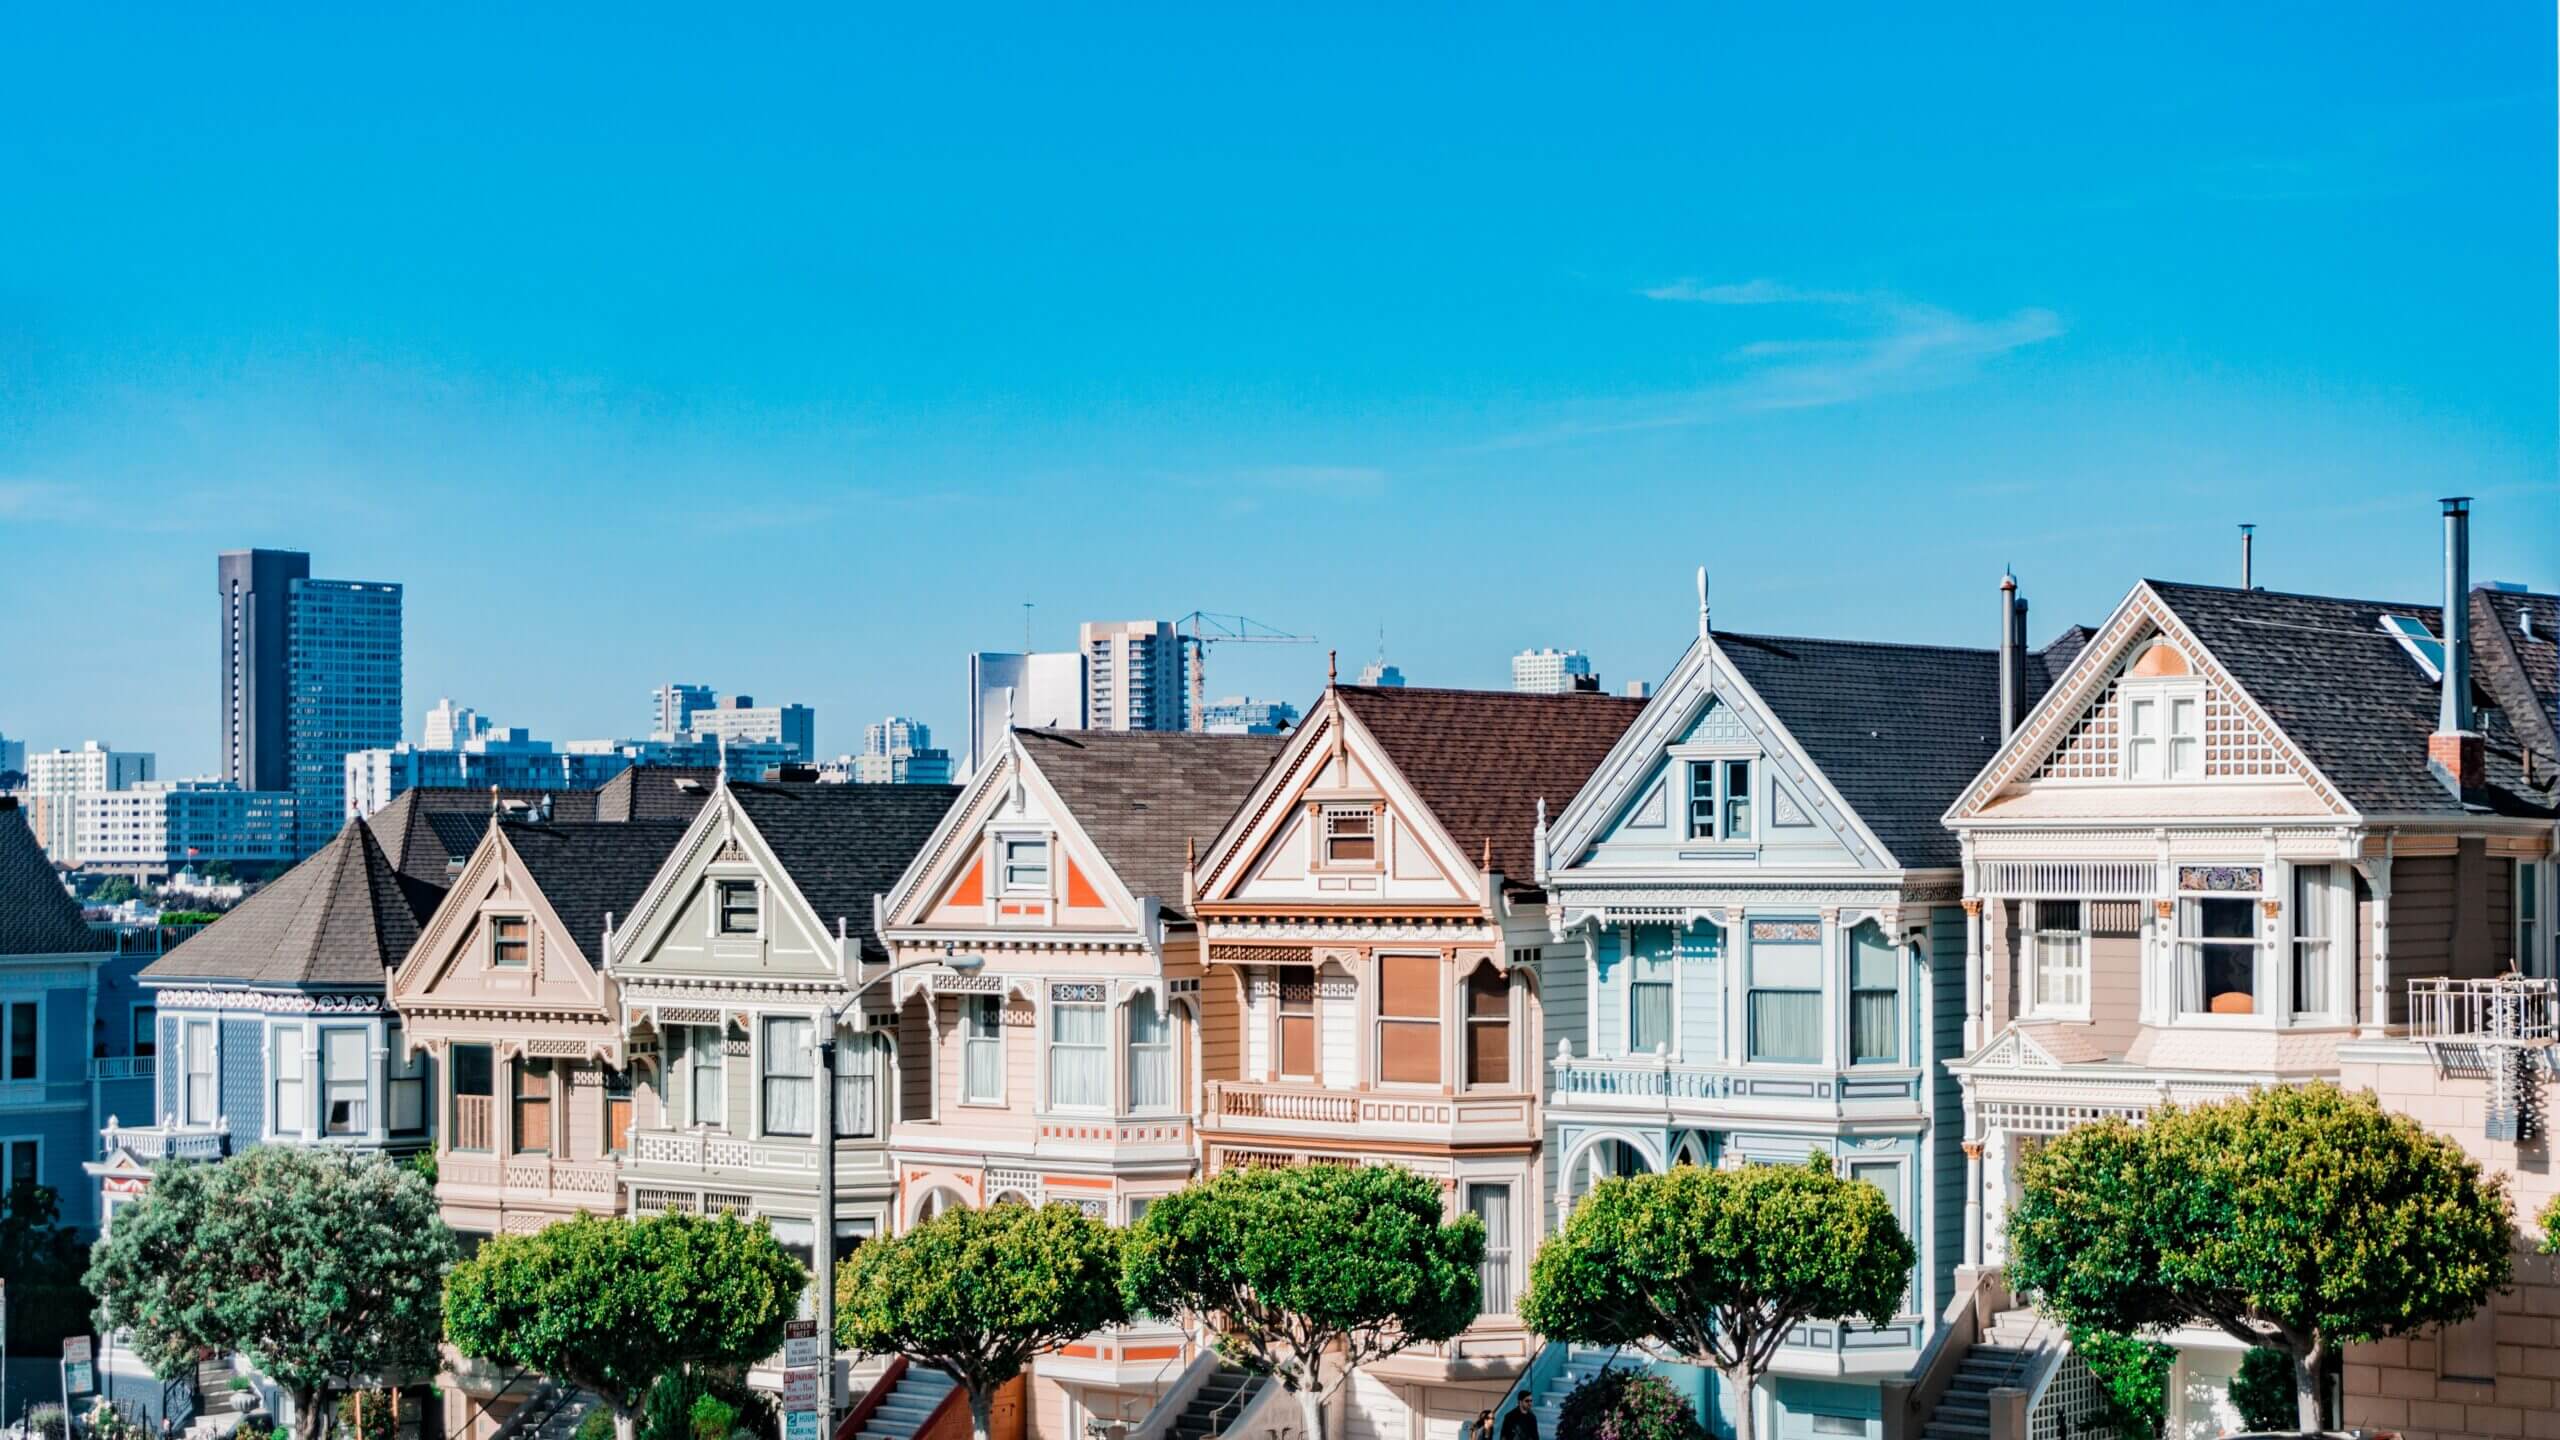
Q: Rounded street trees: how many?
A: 6